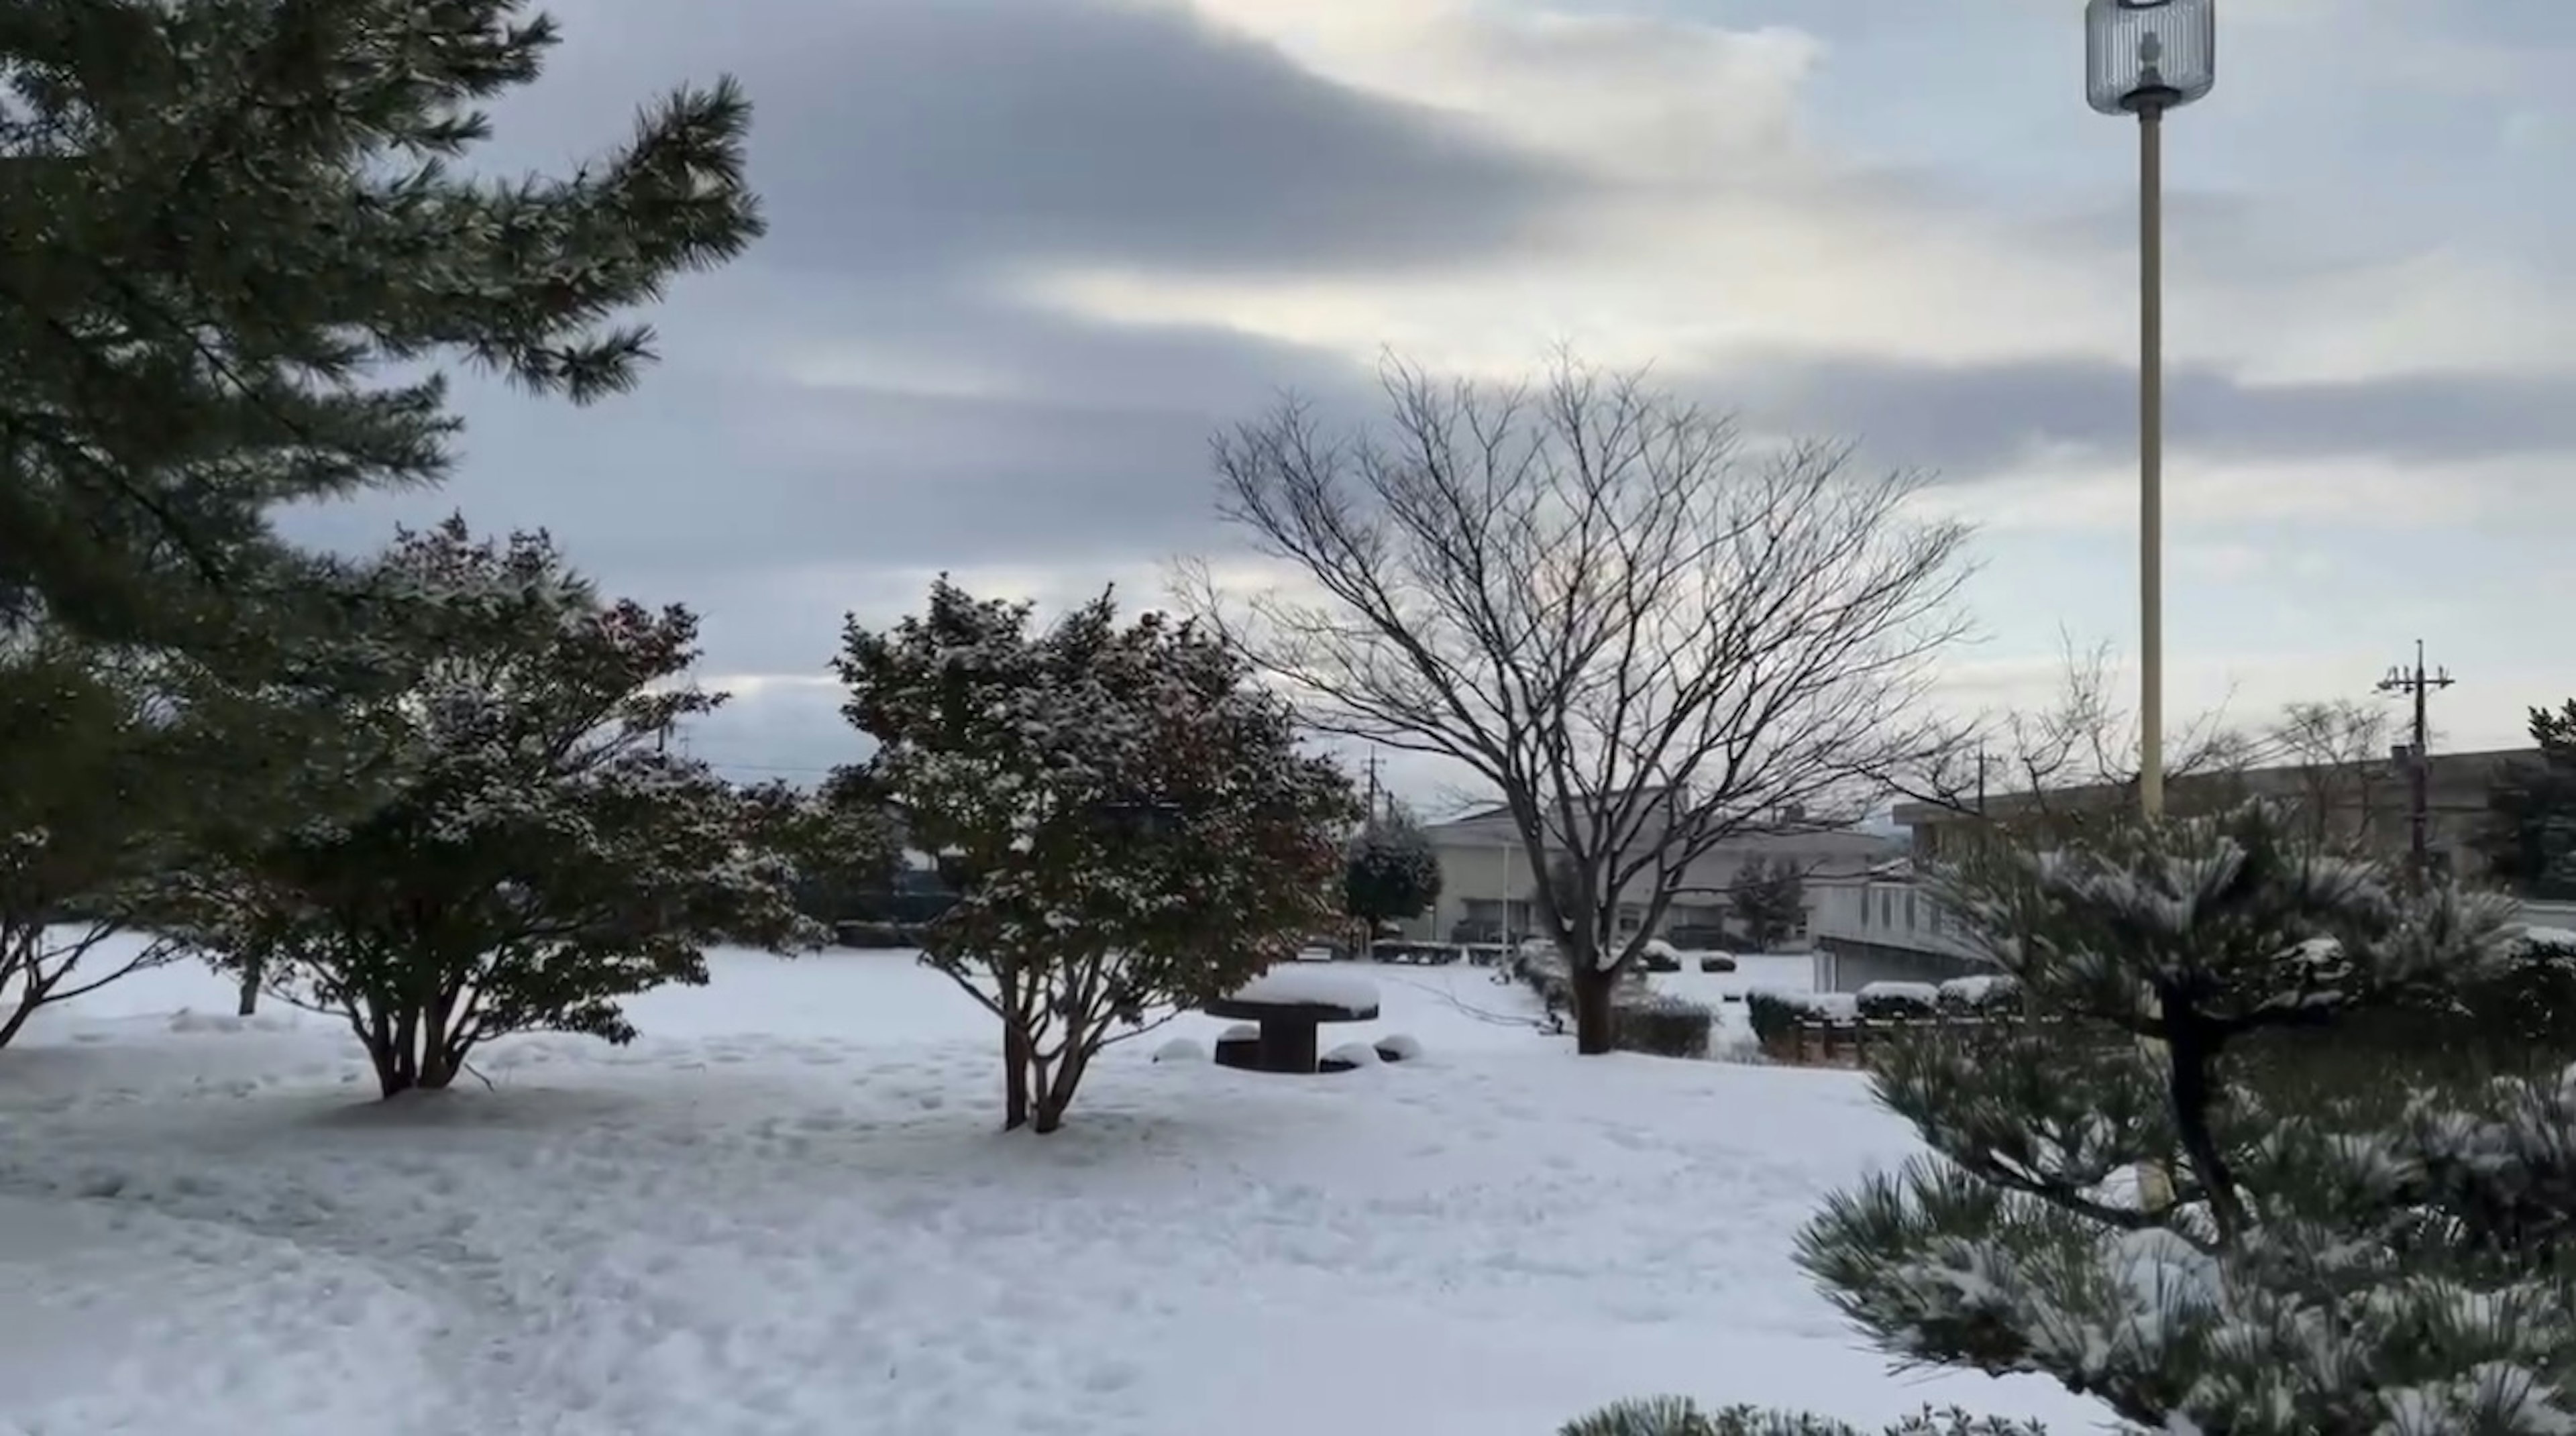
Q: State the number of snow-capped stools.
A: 4